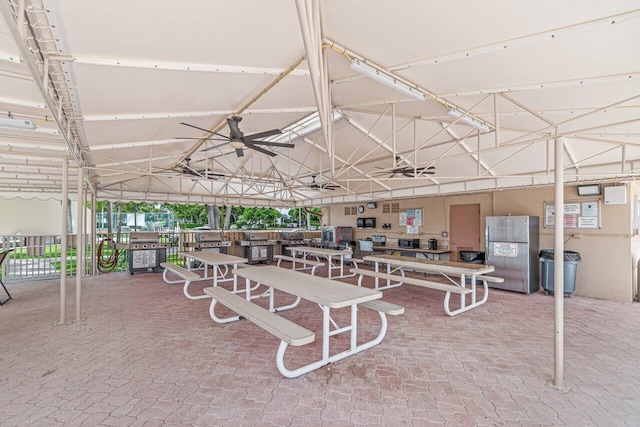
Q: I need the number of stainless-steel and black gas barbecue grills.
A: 4